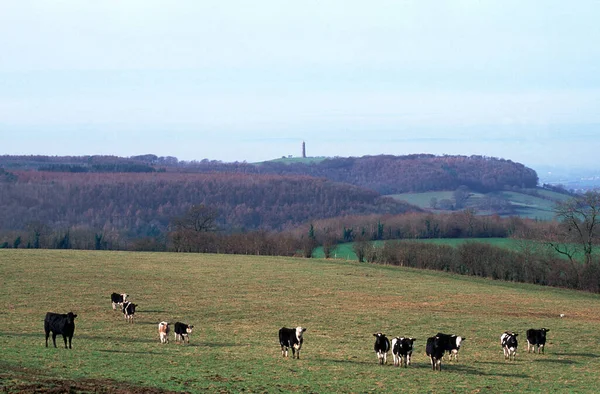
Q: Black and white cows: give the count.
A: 11